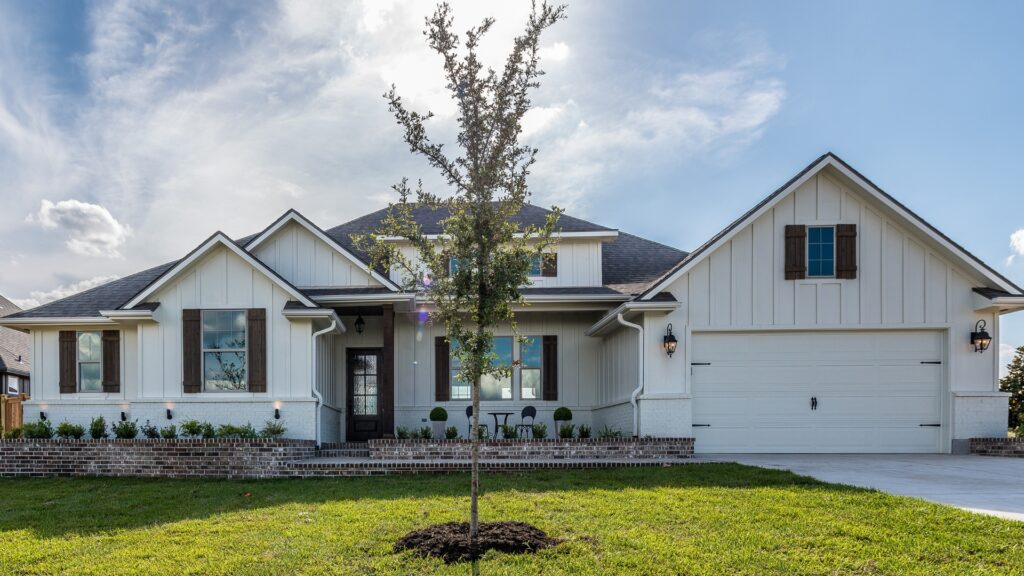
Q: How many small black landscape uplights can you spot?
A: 4